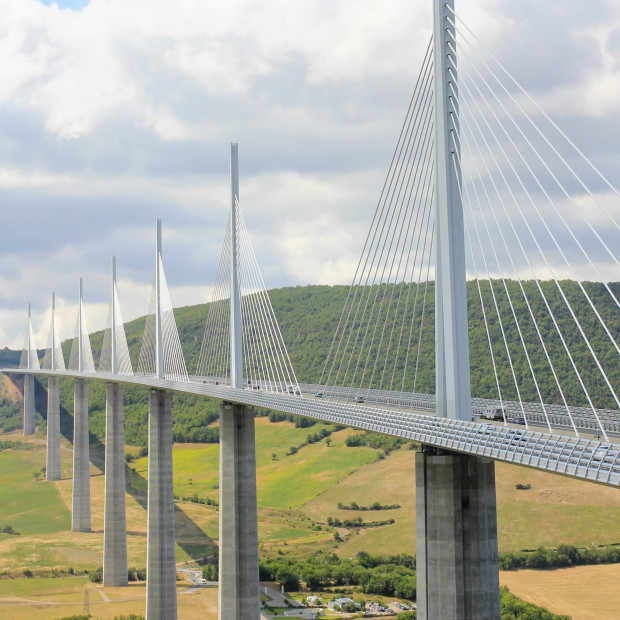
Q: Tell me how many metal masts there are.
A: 7